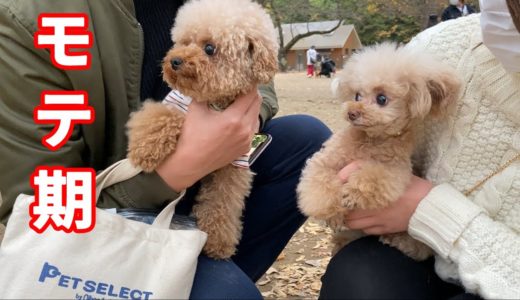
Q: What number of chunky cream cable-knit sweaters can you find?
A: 1